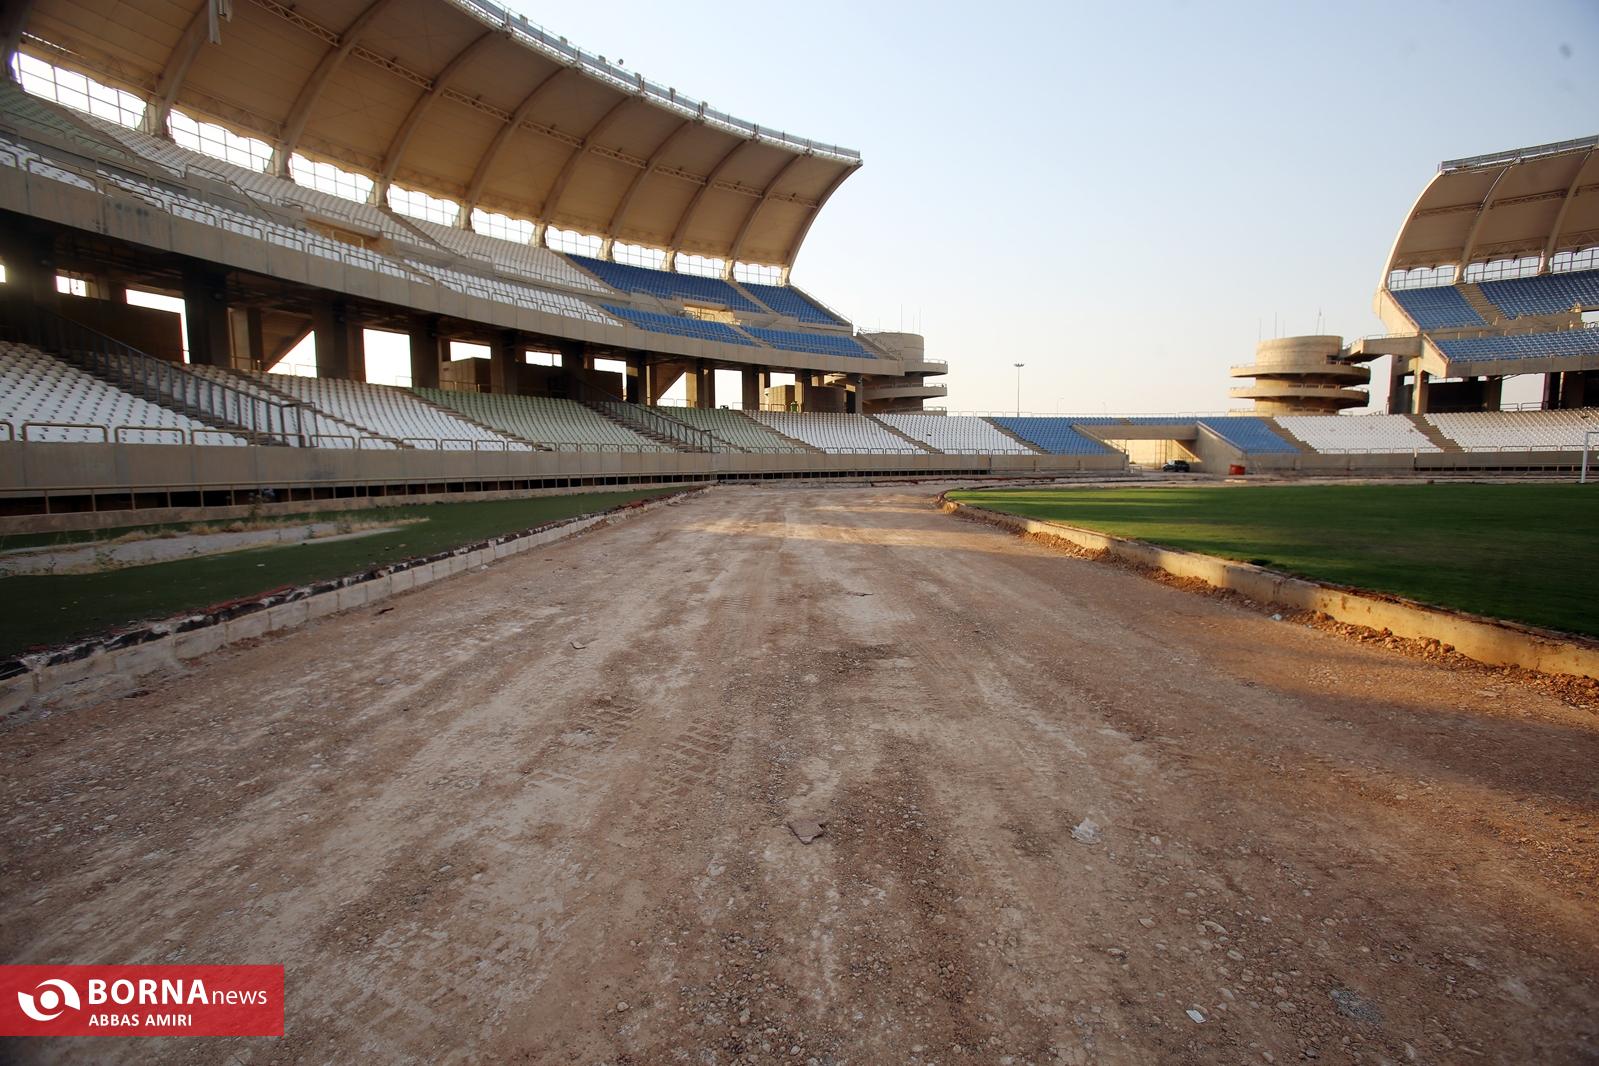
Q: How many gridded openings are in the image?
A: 12